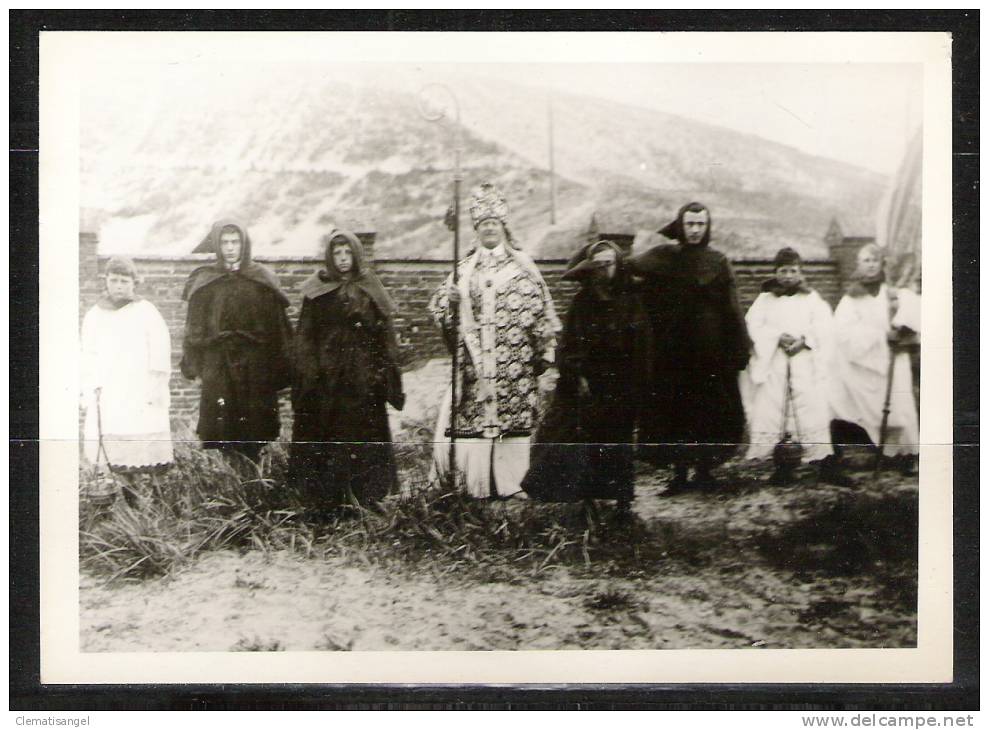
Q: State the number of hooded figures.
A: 4